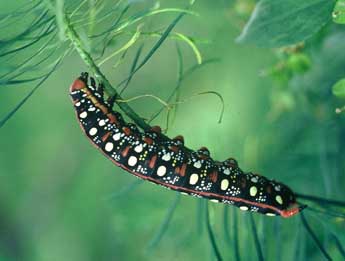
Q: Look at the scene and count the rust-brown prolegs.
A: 4